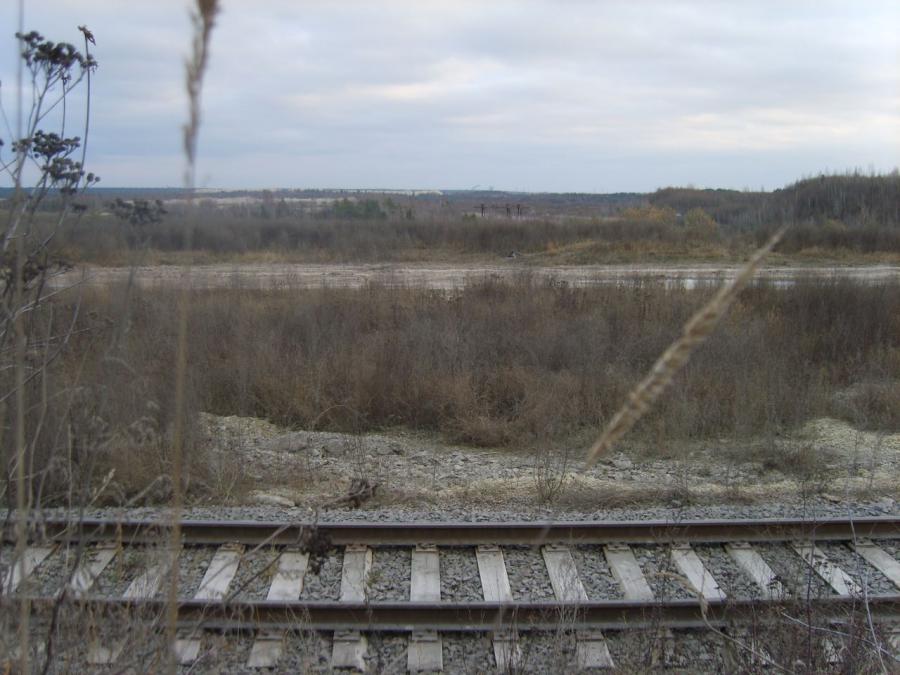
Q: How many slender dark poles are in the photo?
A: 3